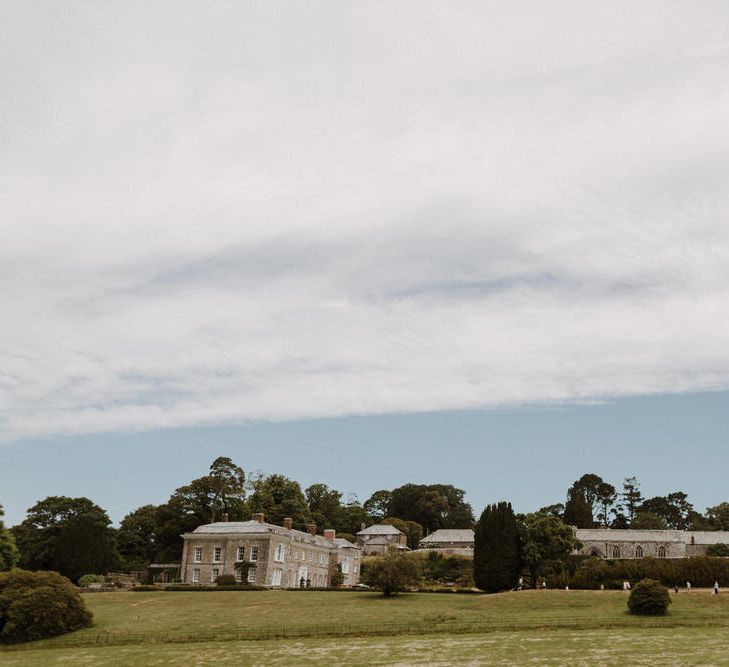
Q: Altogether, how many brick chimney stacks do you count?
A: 5